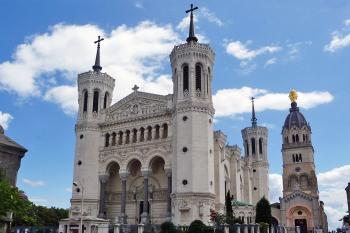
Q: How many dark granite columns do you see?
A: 4